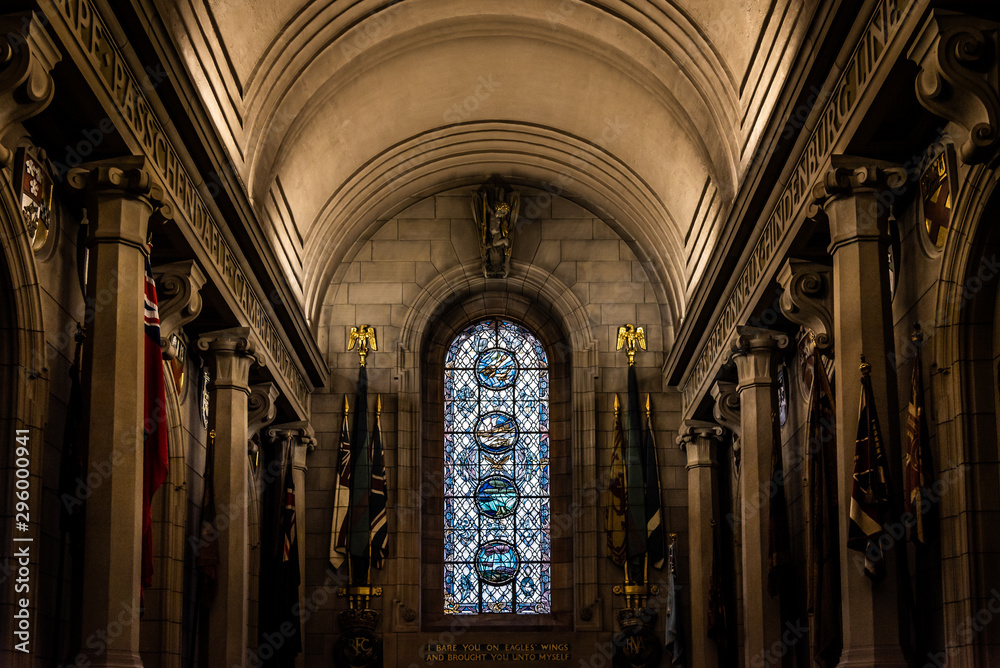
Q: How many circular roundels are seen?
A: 4